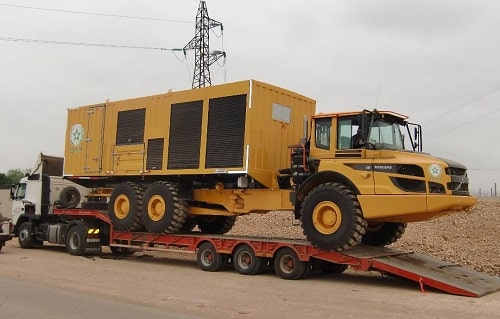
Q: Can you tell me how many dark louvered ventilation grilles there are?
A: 4